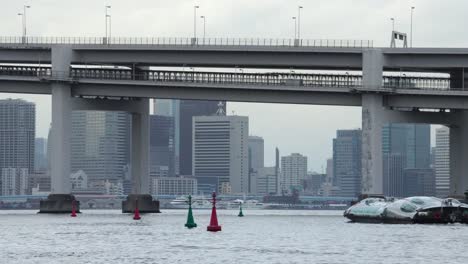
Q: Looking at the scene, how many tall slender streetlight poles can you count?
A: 10